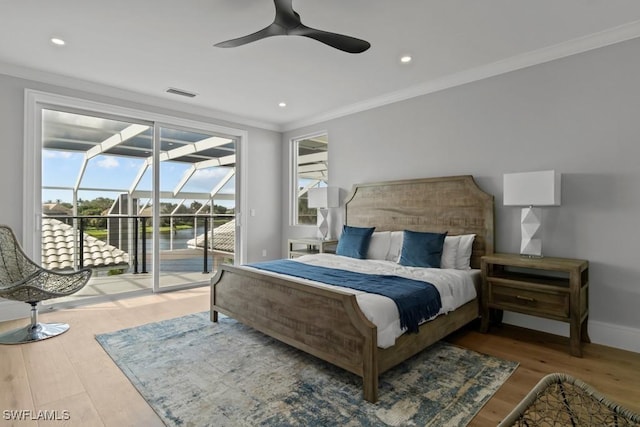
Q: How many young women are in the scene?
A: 0